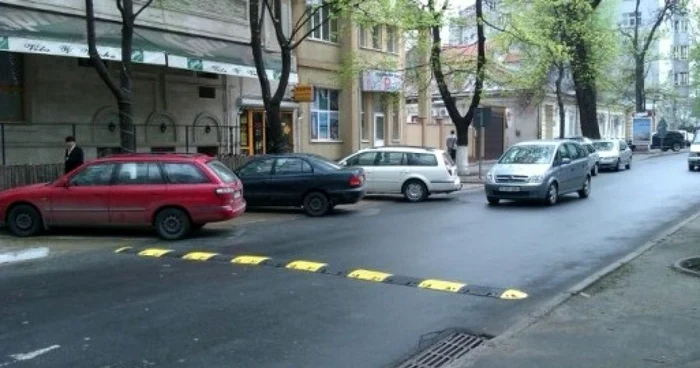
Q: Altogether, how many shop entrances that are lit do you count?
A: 1